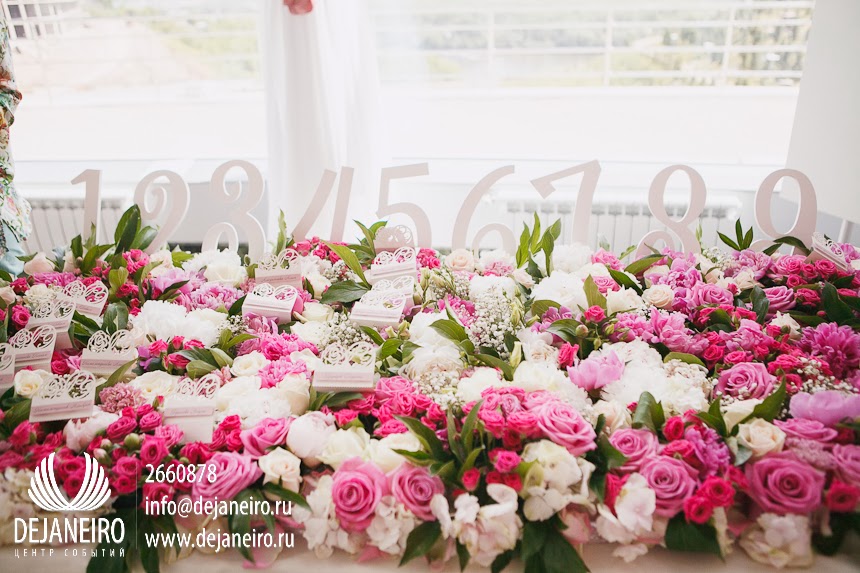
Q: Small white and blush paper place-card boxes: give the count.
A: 15